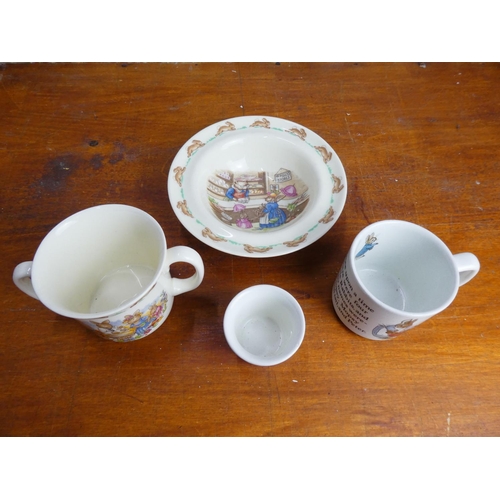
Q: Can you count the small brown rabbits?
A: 12